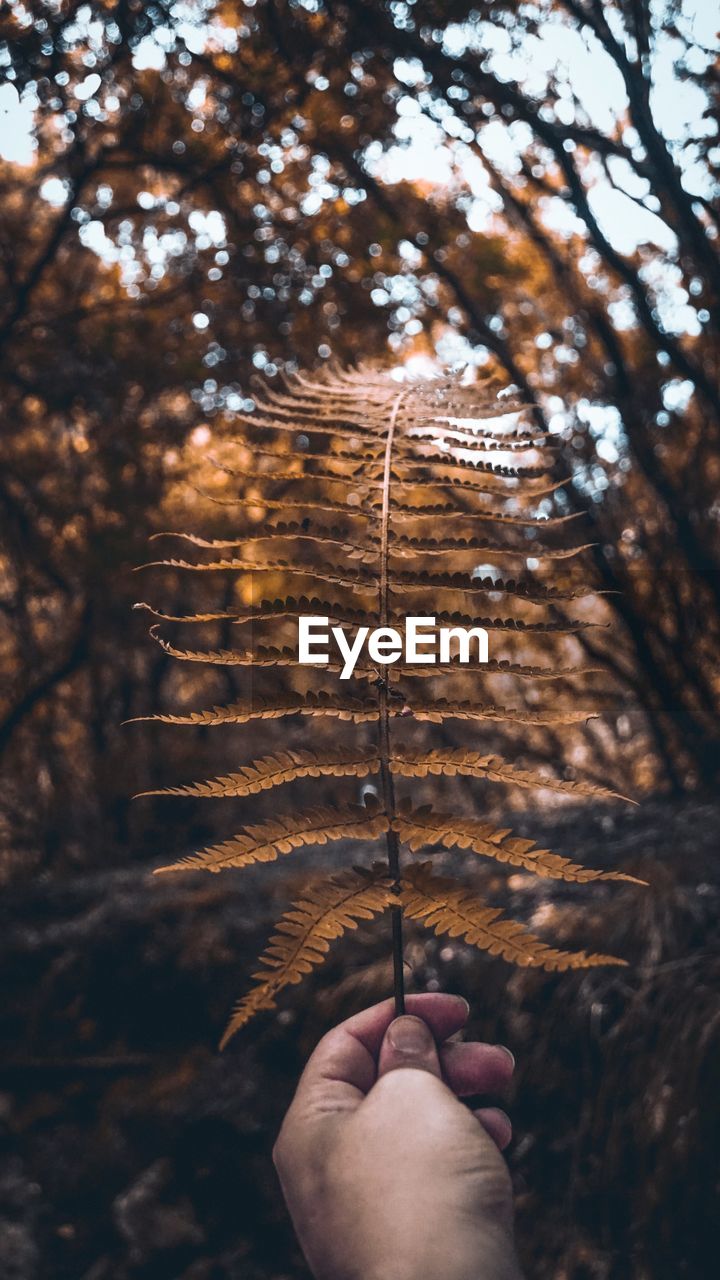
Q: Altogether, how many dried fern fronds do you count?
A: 1